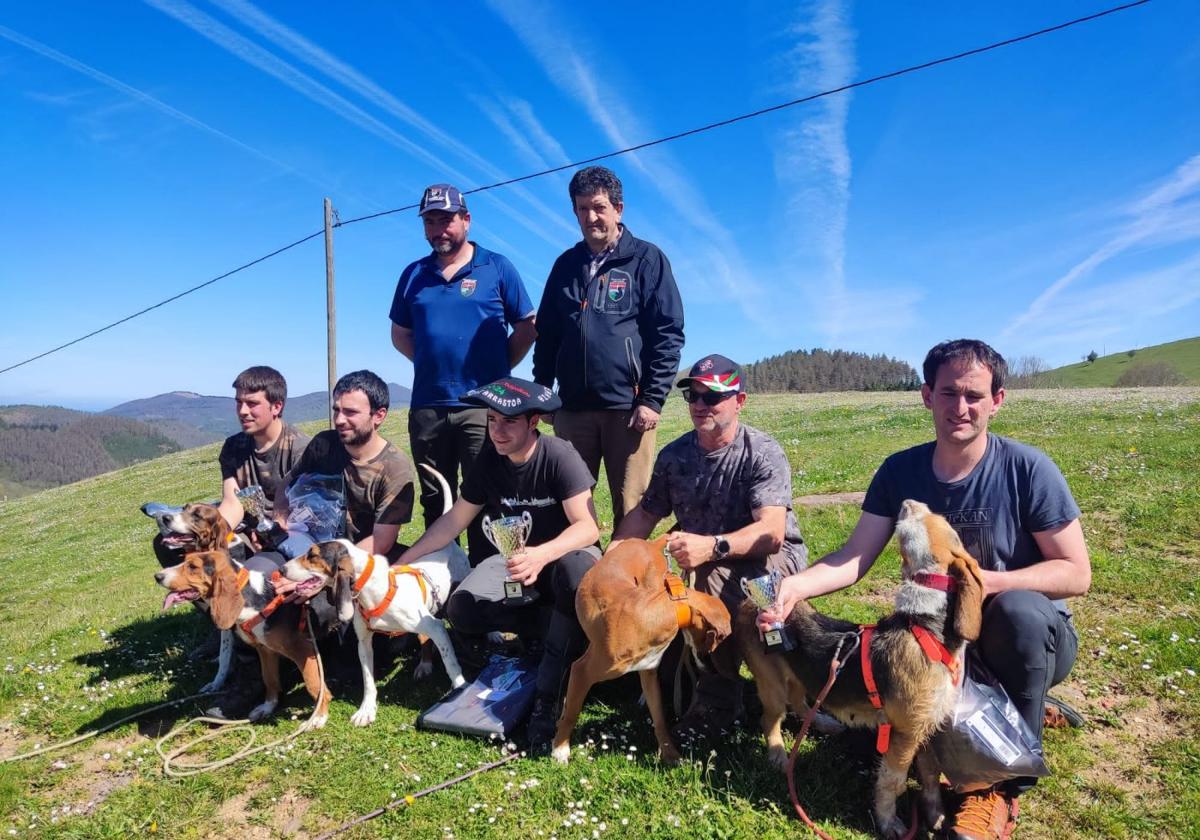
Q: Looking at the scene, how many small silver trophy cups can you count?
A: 3